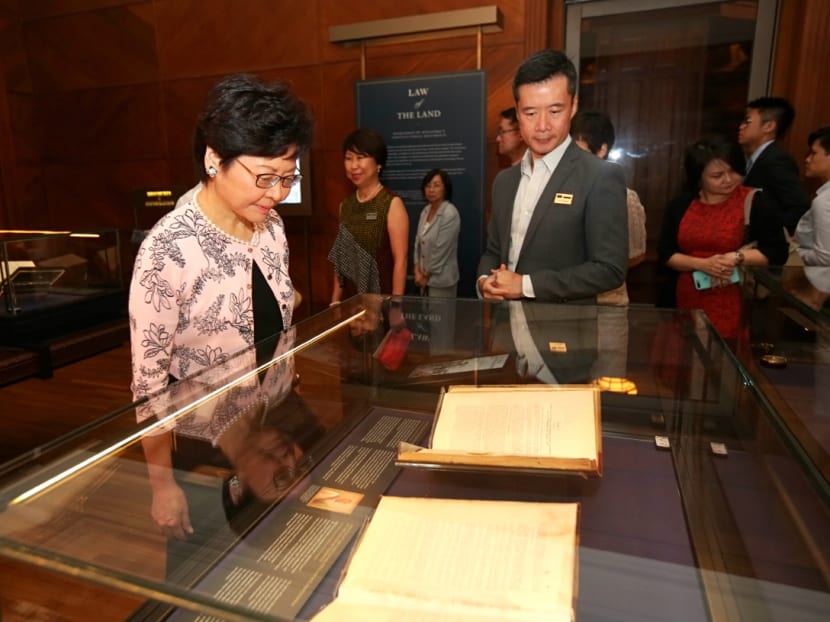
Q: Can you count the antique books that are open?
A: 2